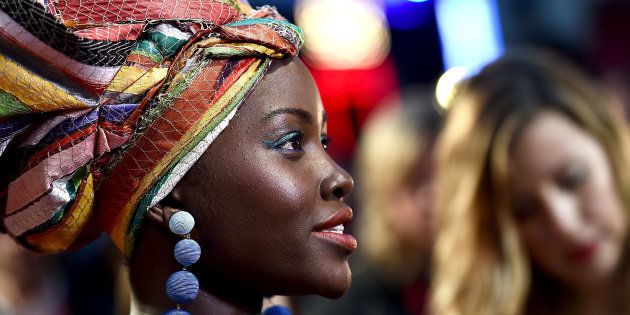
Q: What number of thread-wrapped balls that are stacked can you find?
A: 4